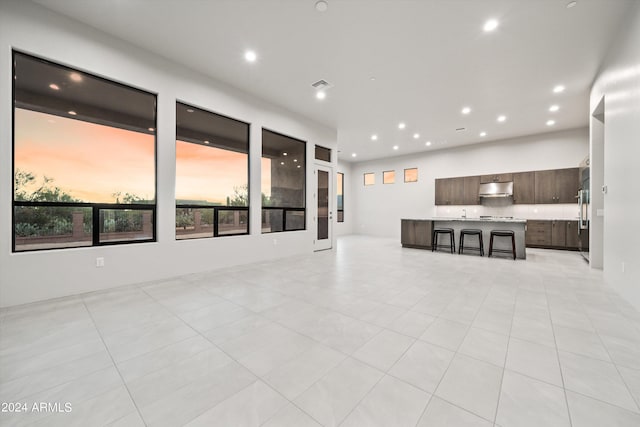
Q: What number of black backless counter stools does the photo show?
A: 3